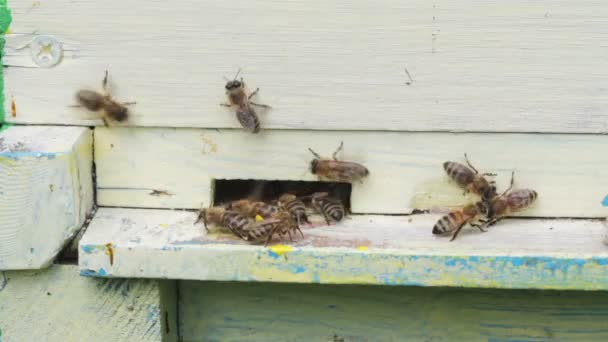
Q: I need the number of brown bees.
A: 11